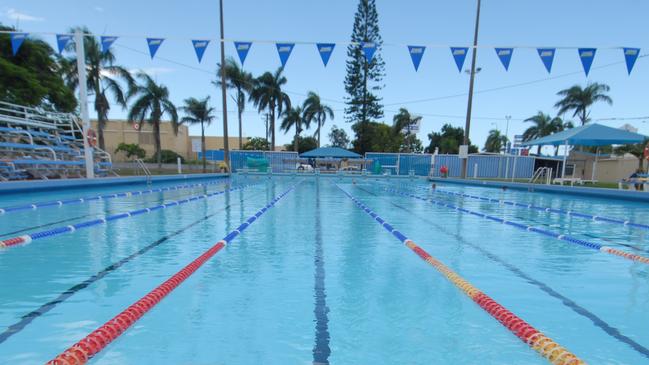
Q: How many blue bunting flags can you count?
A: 15